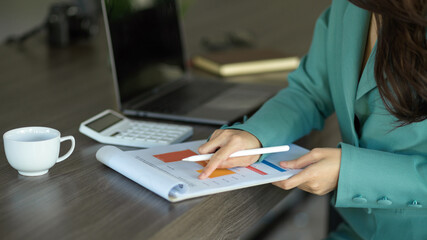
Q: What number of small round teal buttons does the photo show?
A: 3